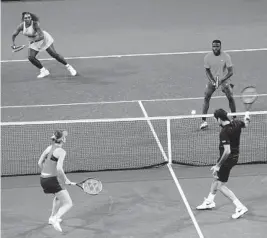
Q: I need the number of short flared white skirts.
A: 1